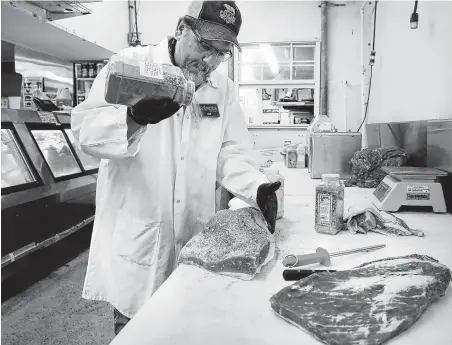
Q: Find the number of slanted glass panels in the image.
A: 3